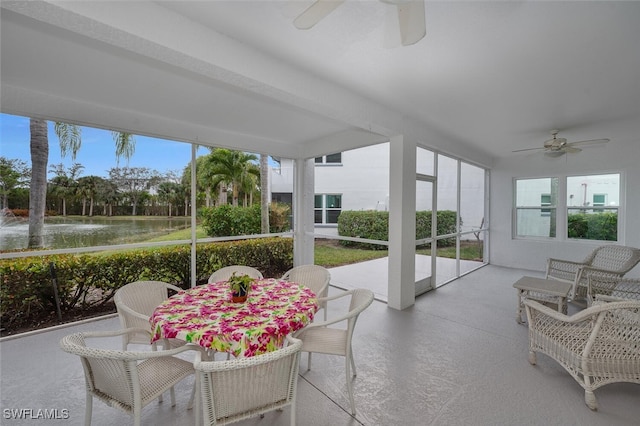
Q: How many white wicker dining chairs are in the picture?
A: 6